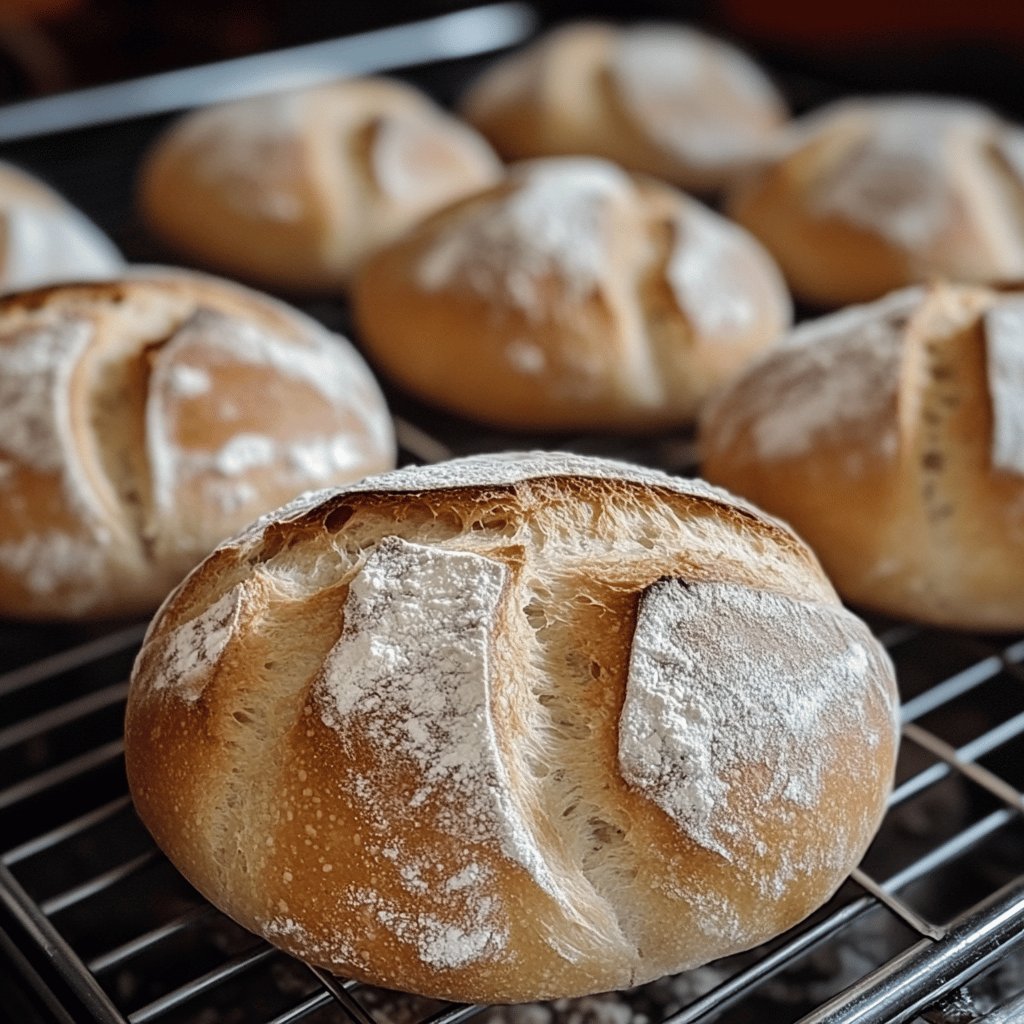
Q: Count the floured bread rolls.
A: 8